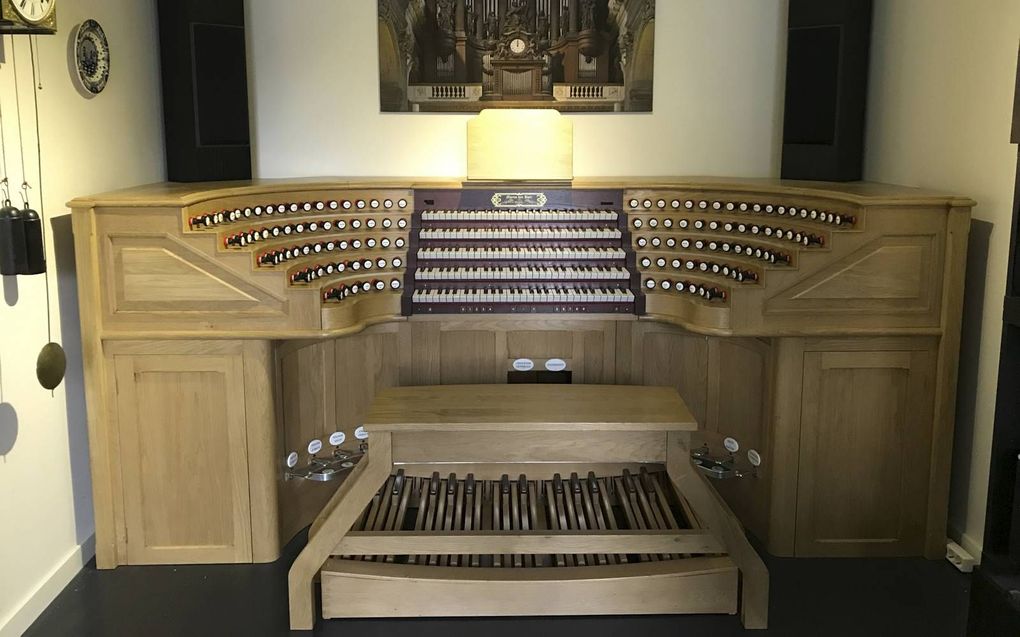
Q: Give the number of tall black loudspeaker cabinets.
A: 2